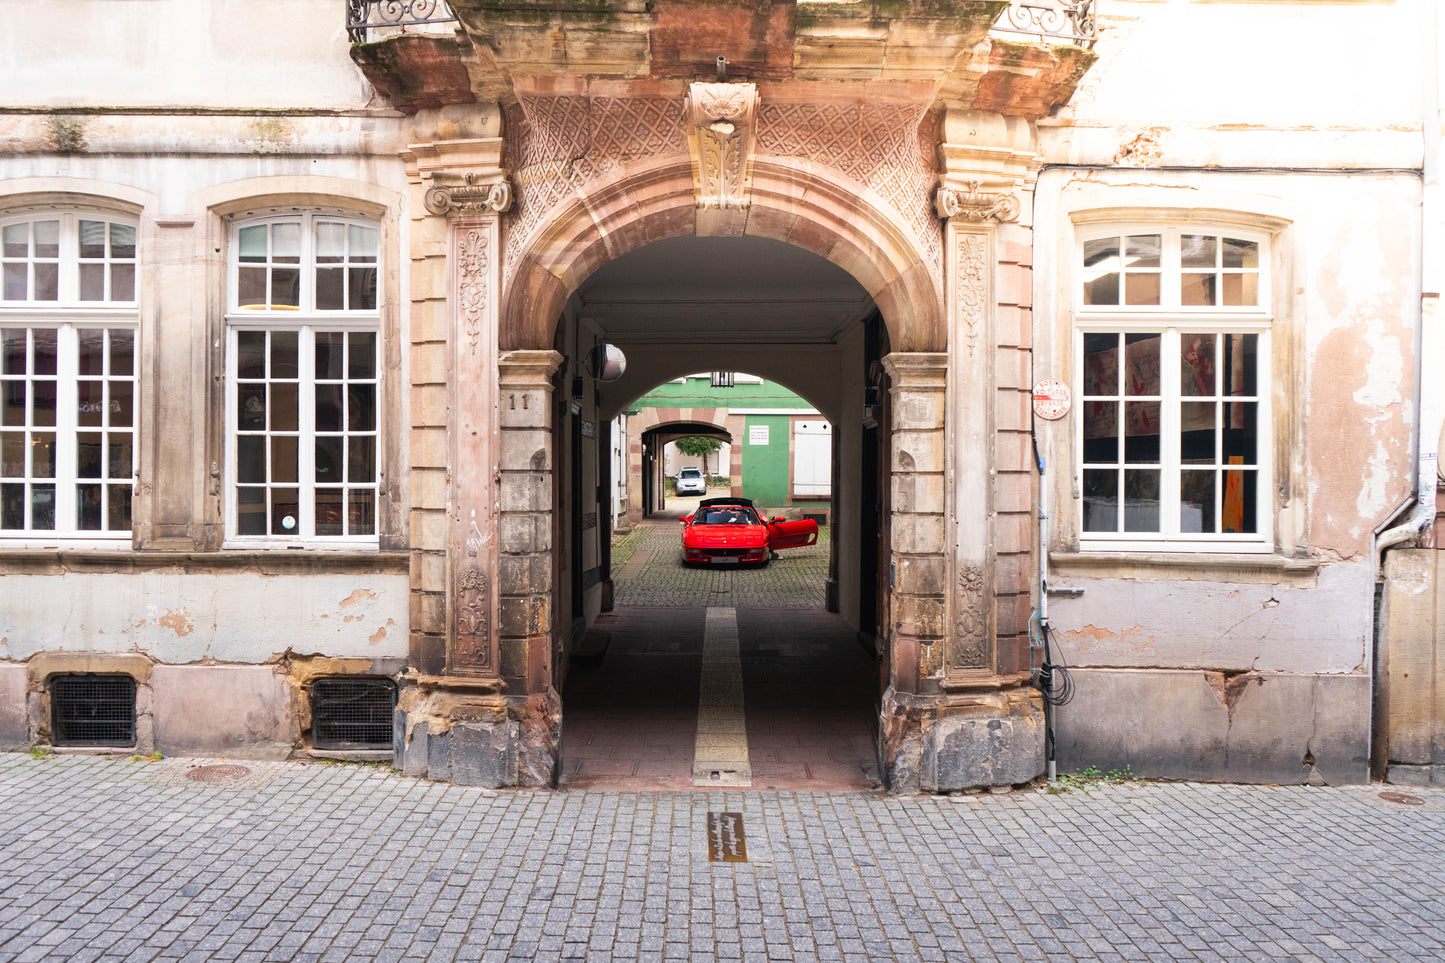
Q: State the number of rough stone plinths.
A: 2